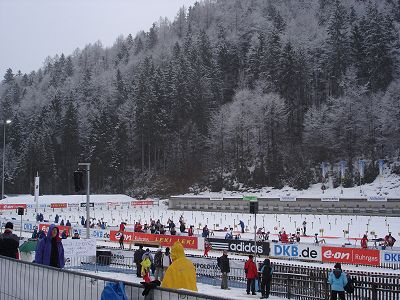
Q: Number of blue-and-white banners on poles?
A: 4